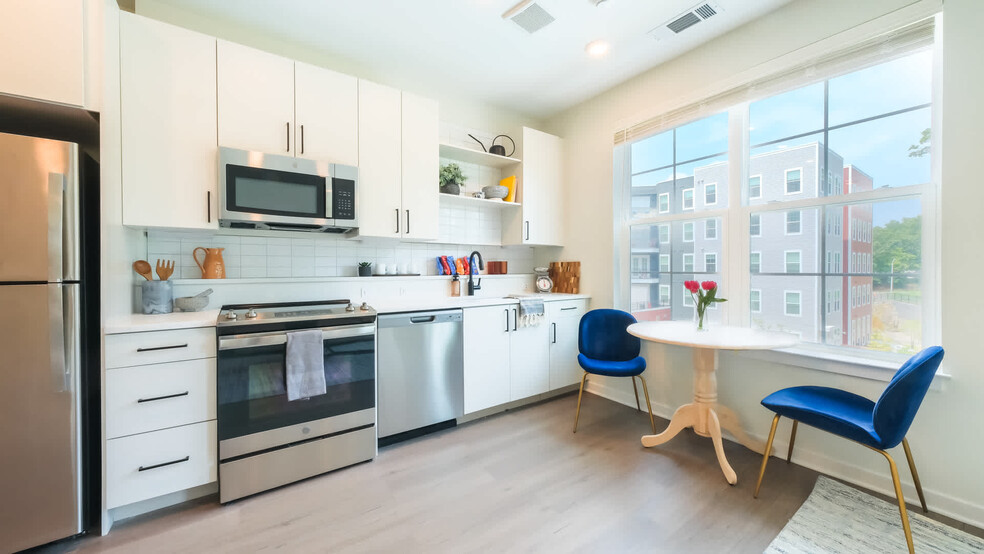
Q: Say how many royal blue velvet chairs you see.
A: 2